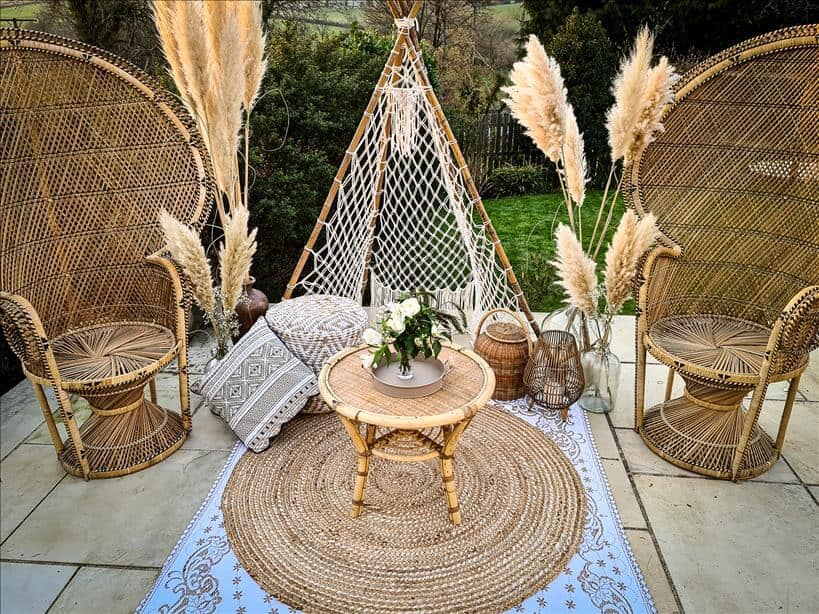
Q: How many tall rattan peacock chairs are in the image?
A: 2